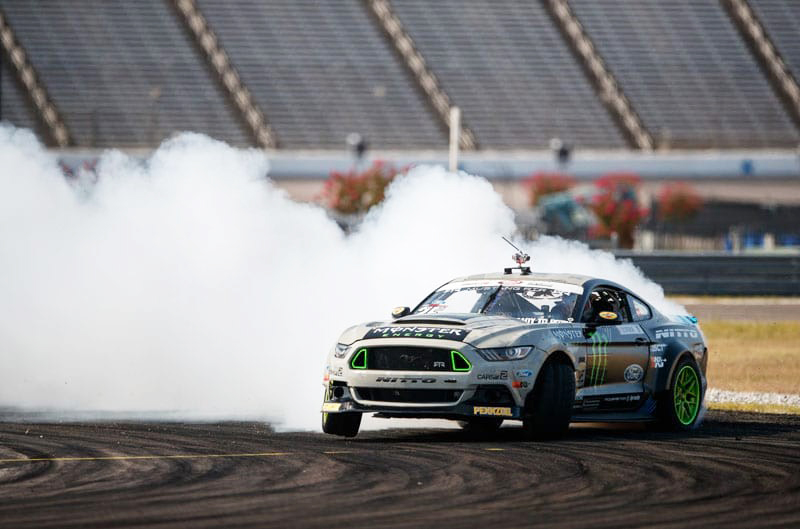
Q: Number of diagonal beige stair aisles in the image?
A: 5